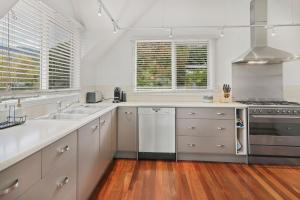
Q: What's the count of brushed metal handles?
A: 12